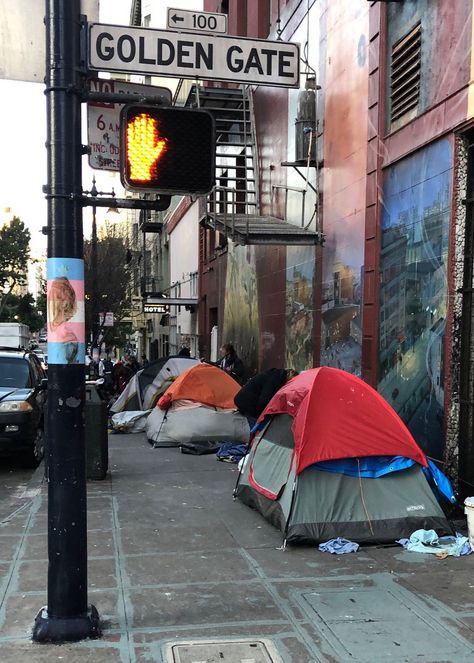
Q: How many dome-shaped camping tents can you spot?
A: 3